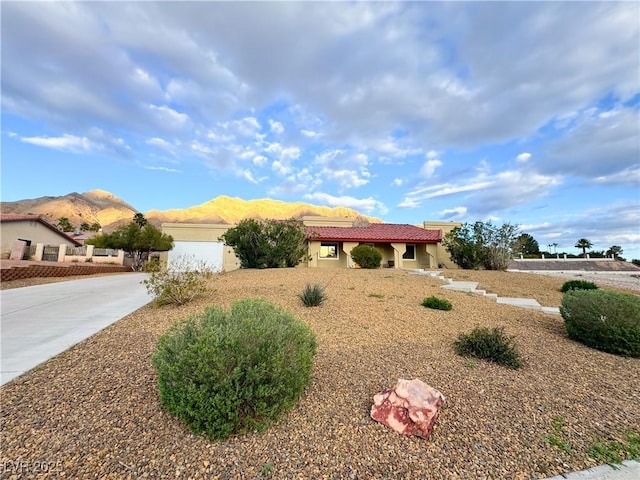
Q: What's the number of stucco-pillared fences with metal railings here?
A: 1